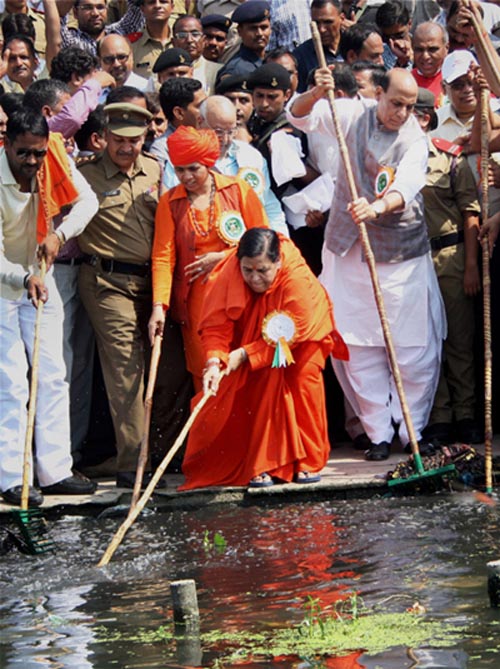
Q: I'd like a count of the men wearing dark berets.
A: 5